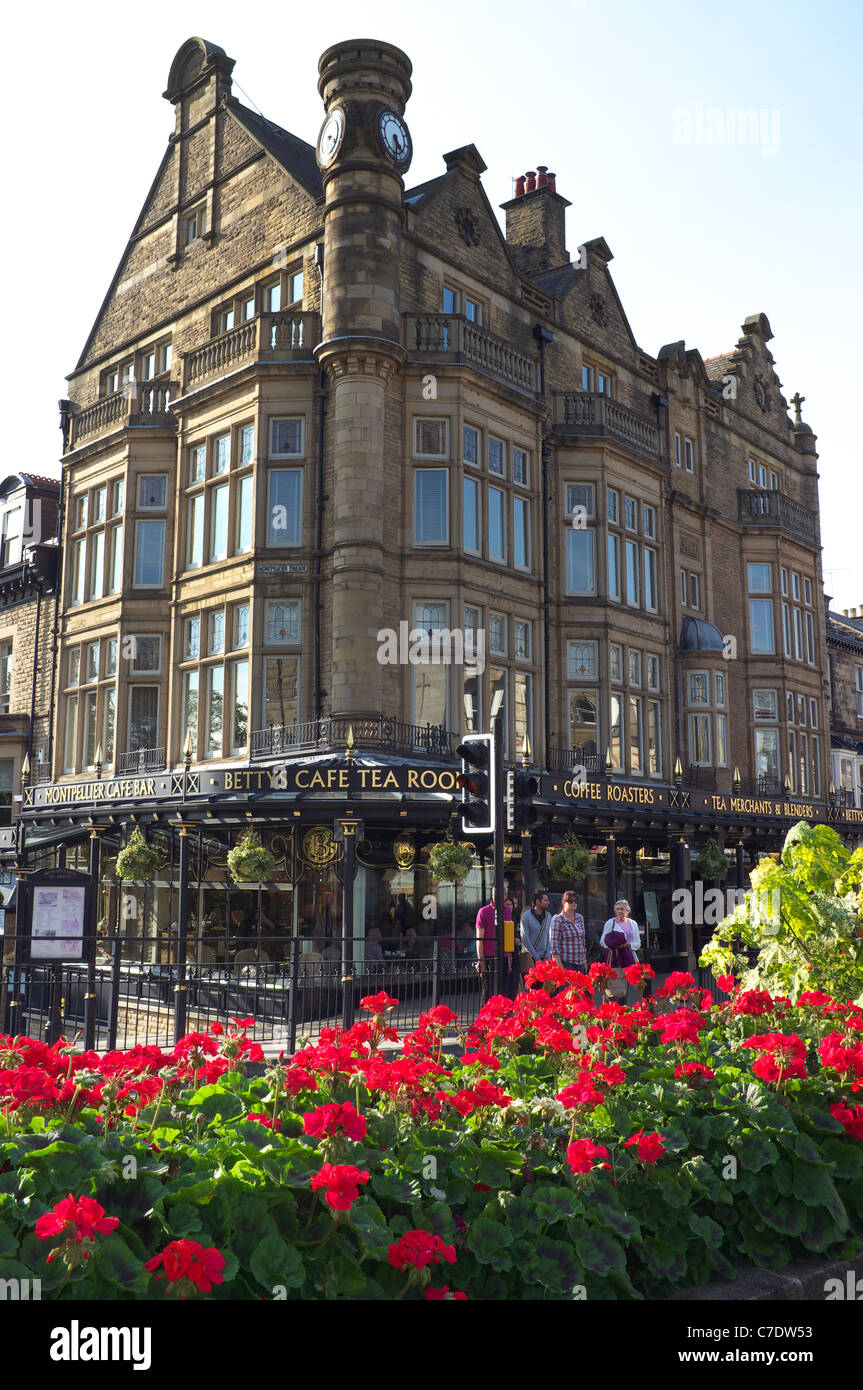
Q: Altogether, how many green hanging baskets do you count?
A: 5